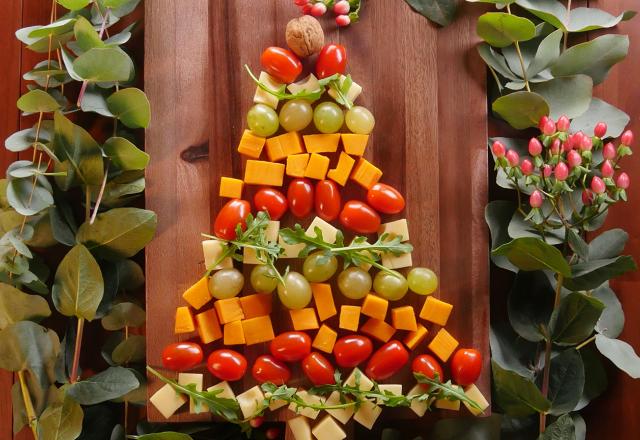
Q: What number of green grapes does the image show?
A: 11